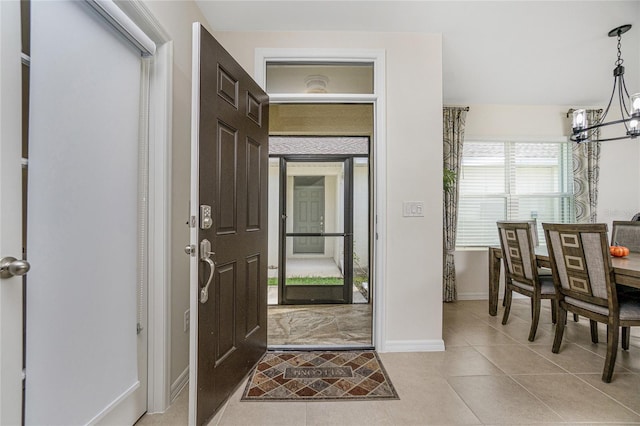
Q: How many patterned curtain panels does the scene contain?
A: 2